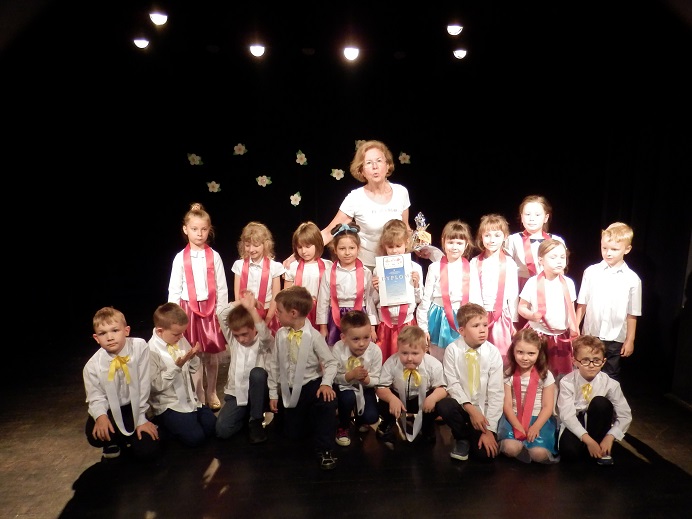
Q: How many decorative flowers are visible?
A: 9